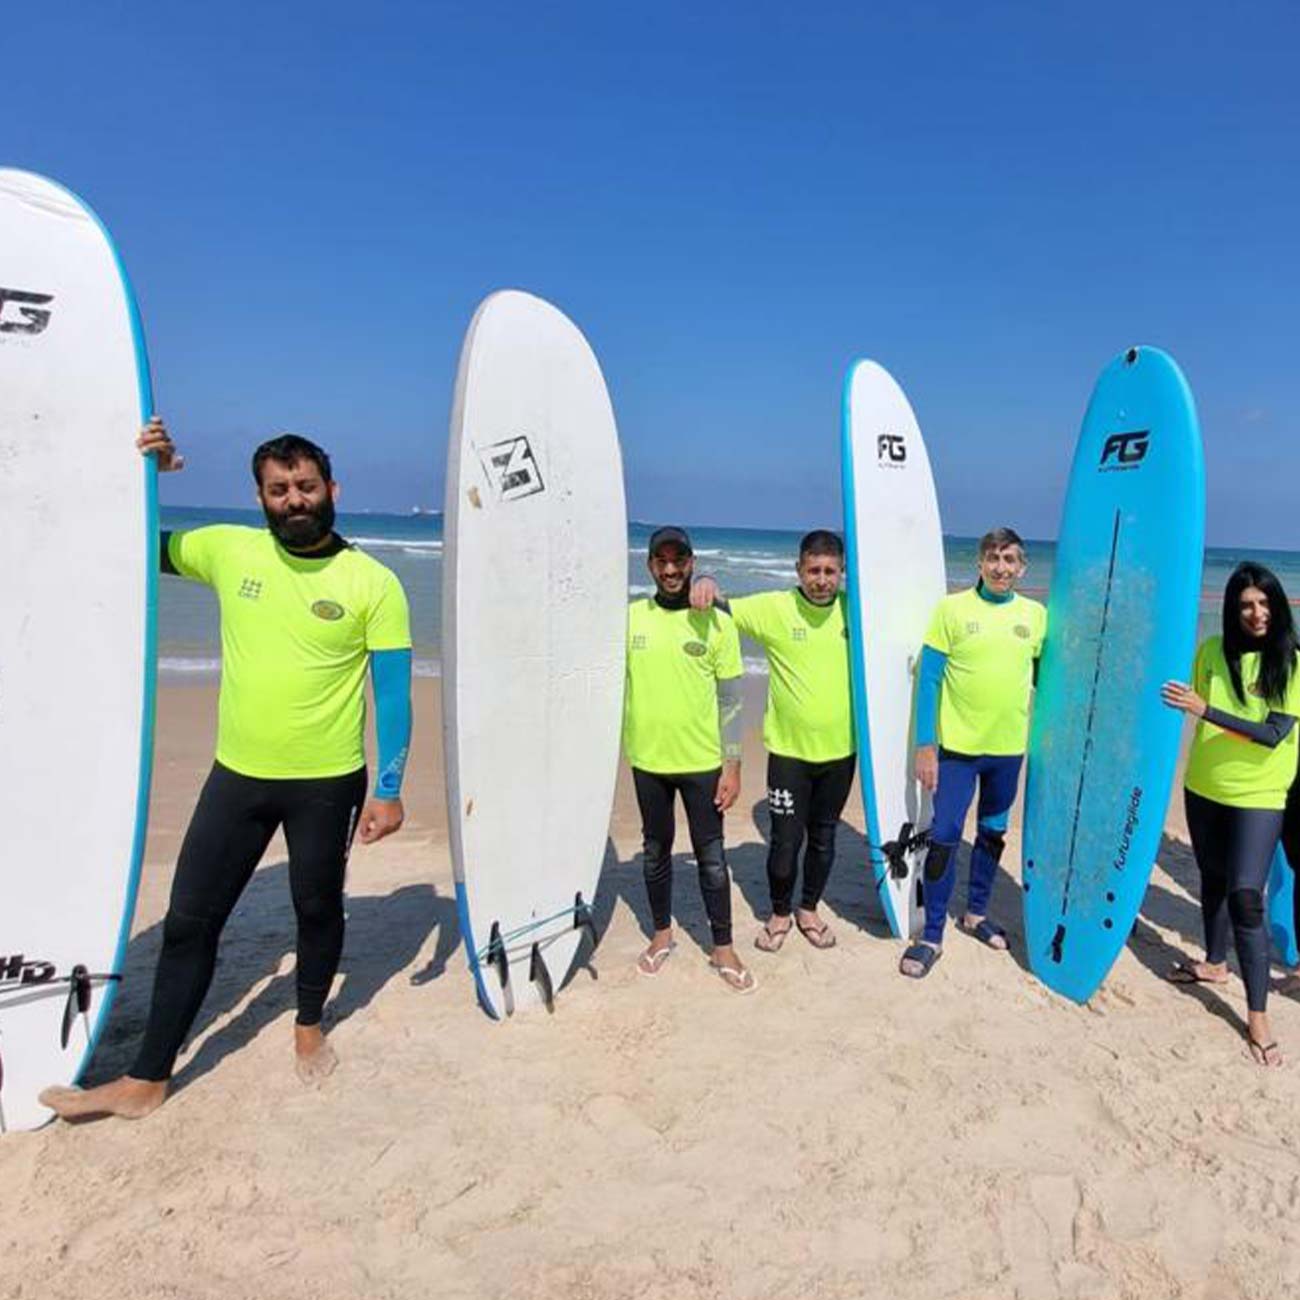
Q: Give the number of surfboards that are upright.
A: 4